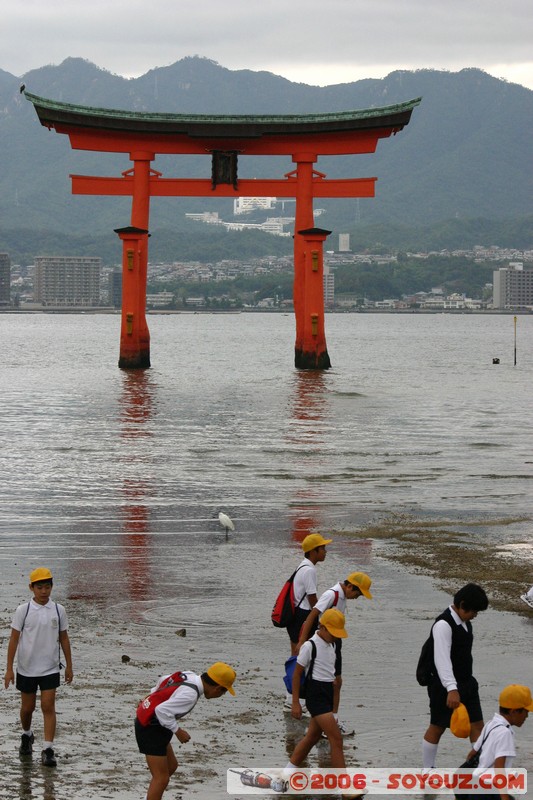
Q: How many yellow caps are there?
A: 7